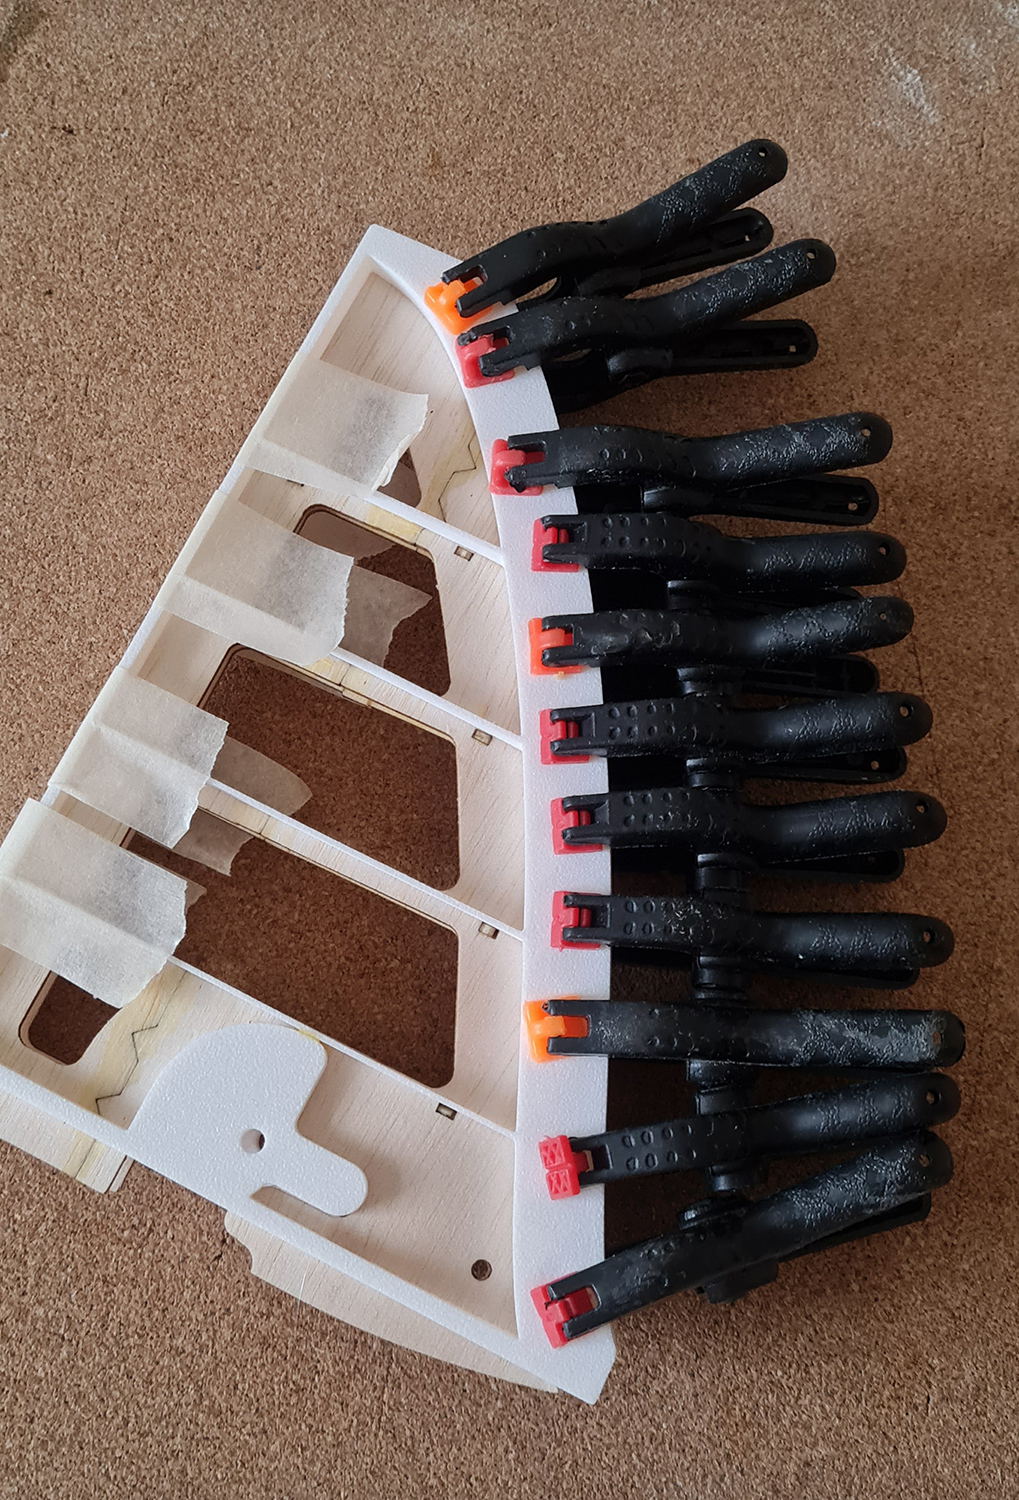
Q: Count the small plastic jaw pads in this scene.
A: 11